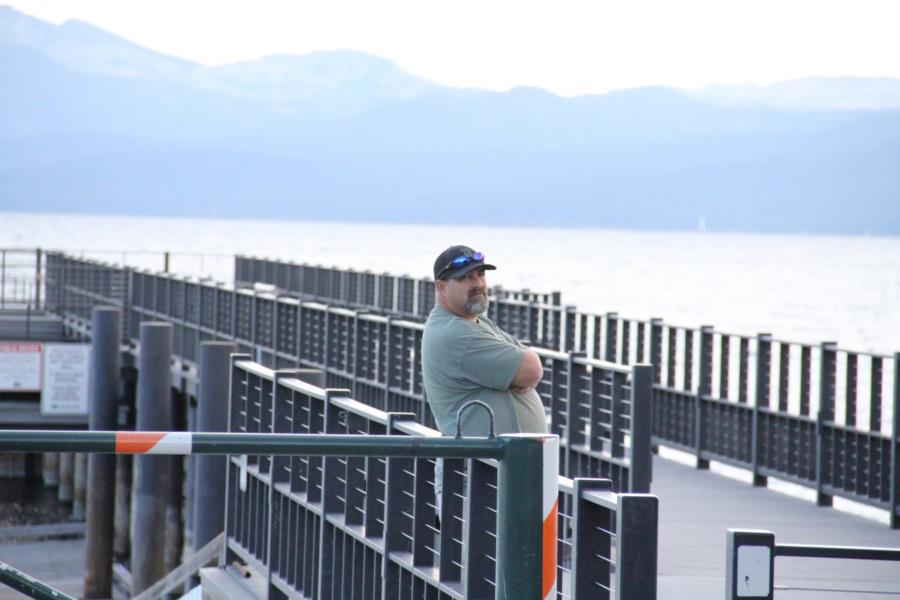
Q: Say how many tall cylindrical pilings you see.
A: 3